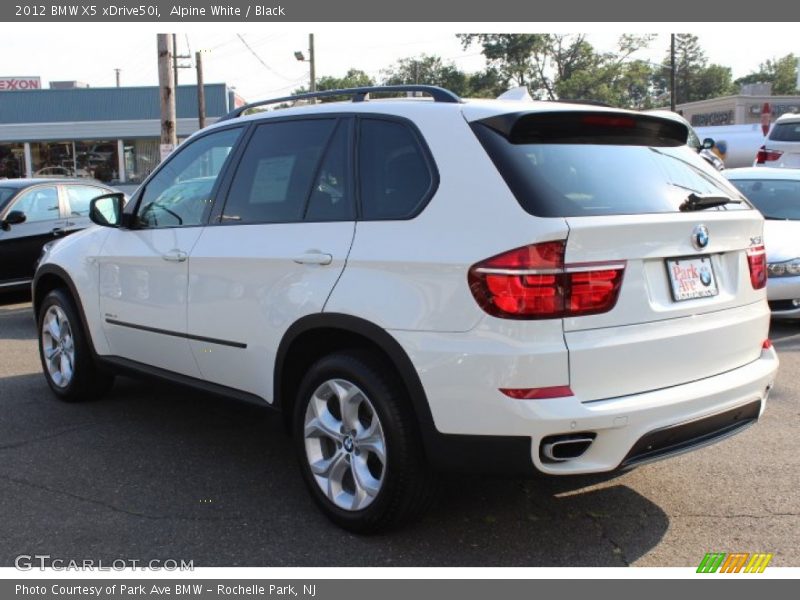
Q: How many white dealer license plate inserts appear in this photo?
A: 1